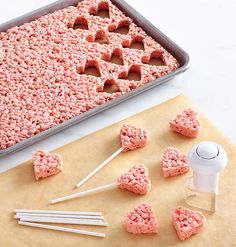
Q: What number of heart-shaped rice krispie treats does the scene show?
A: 7